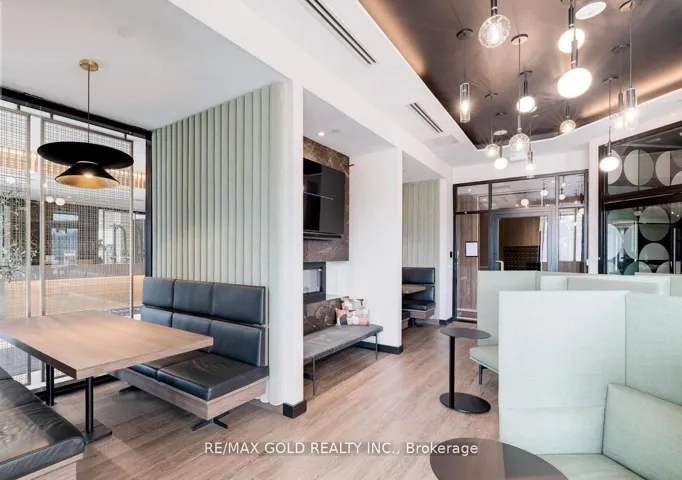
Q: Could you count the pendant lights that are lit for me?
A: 14